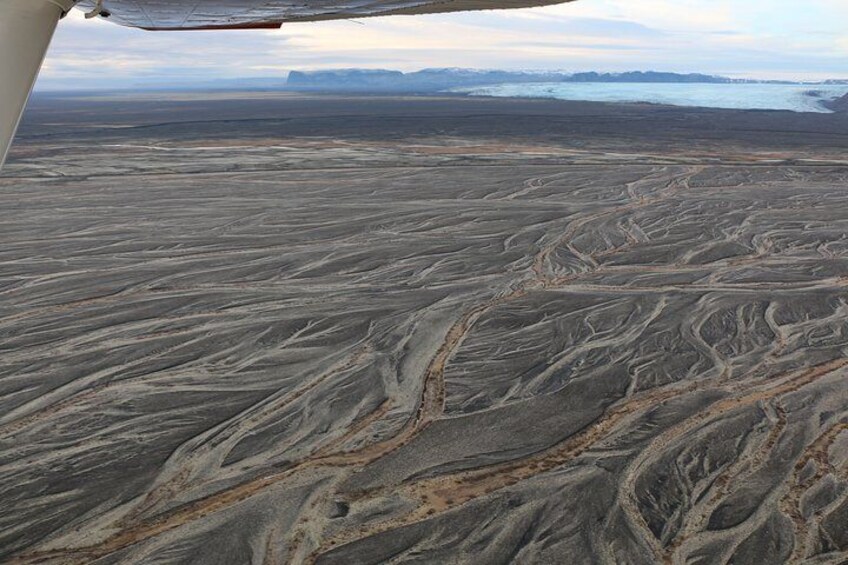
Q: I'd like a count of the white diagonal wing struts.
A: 1